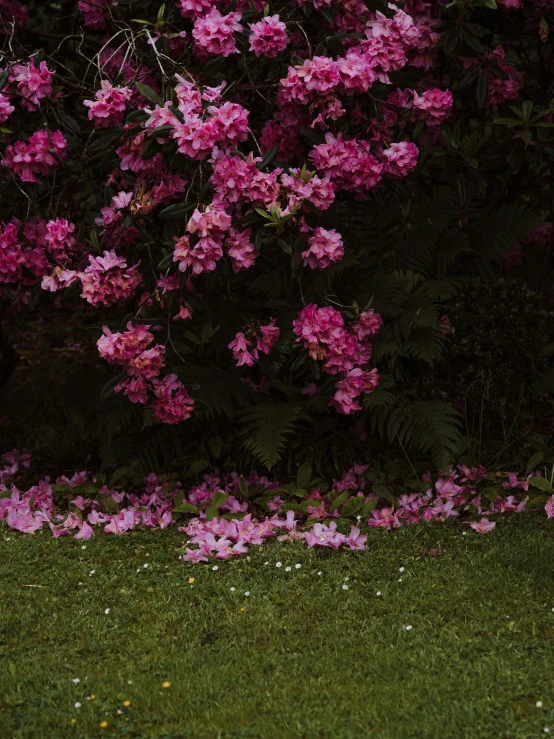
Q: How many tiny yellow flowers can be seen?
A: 7